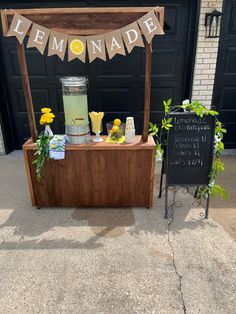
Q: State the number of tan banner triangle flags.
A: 8